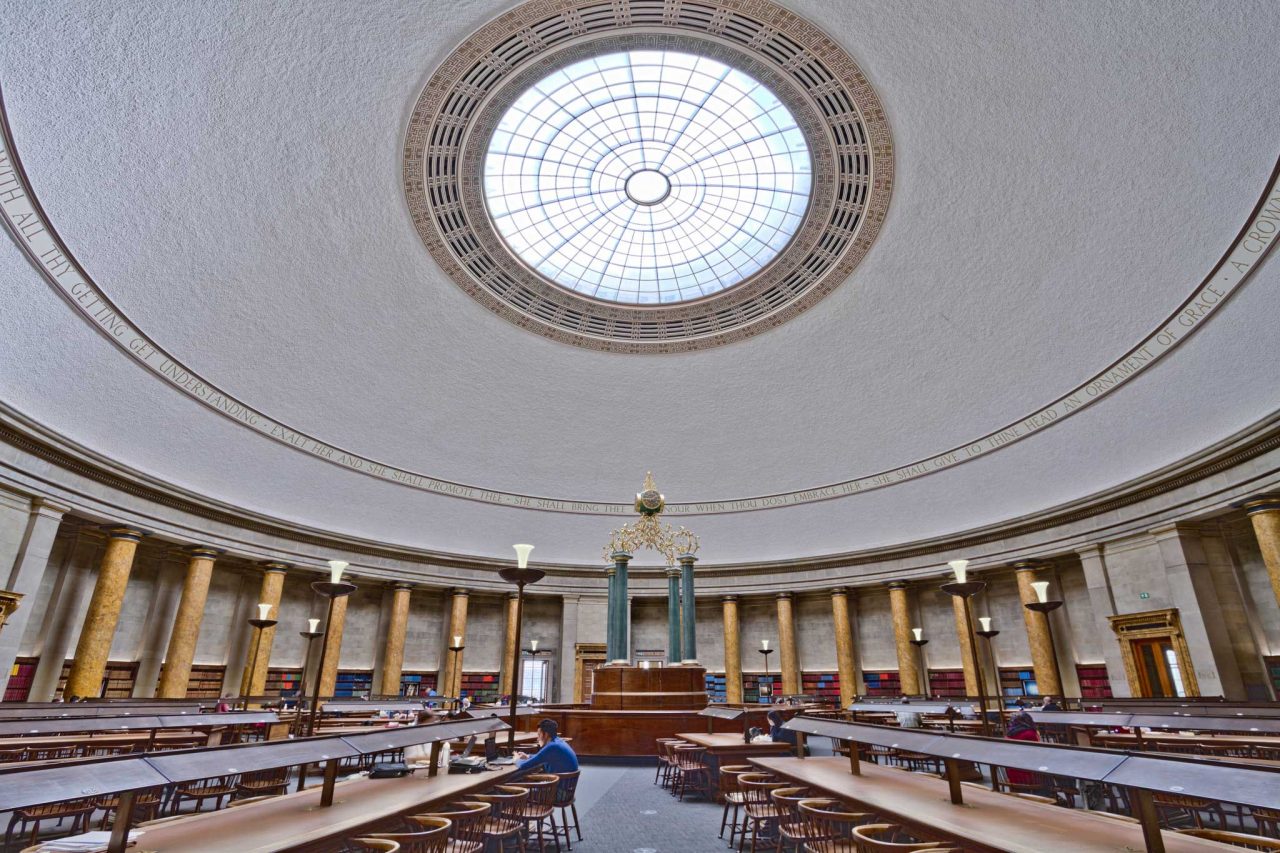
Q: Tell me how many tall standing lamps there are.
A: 11